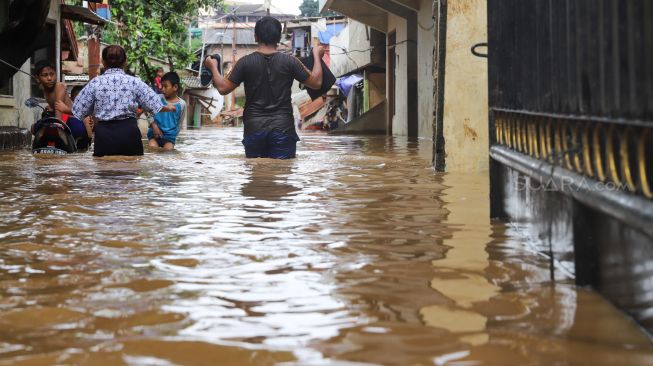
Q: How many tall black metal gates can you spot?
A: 1